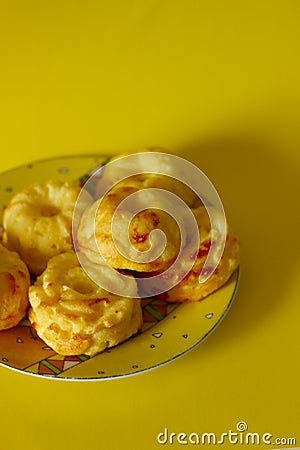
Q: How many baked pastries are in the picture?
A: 6